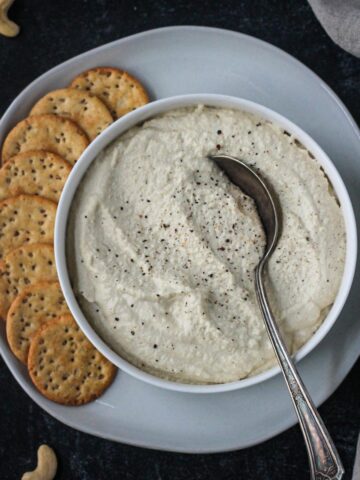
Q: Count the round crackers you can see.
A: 8